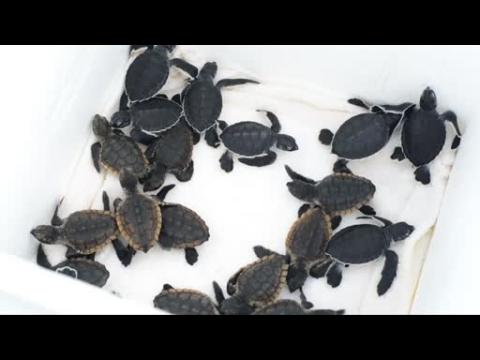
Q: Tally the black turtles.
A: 7